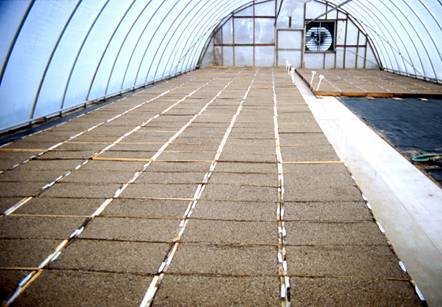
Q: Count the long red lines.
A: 0